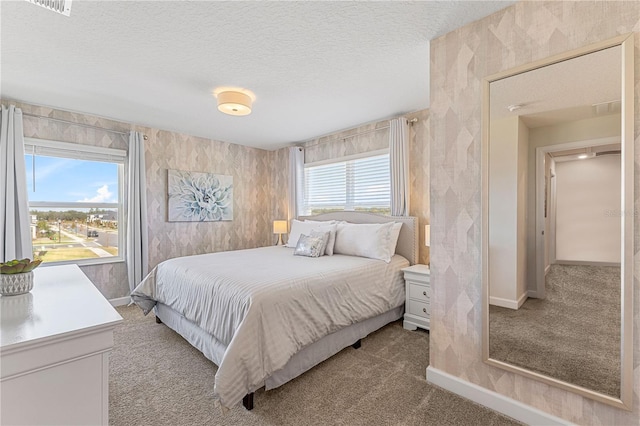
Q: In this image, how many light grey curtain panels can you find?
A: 4